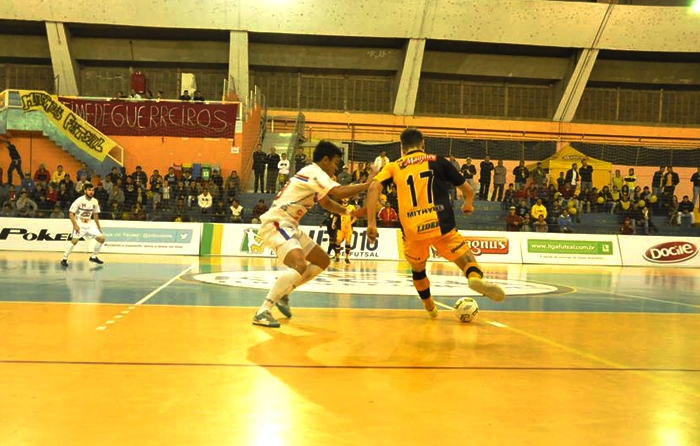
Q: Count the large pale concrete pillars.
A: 4